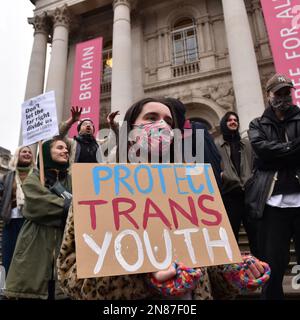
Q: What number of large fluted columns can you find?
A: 4